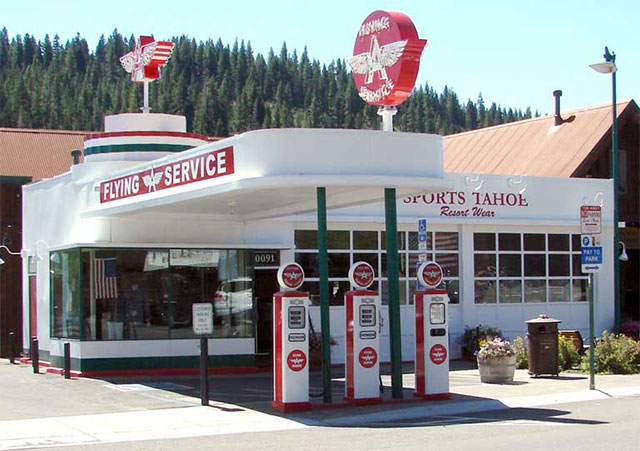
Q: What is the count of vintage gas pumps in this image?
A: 3